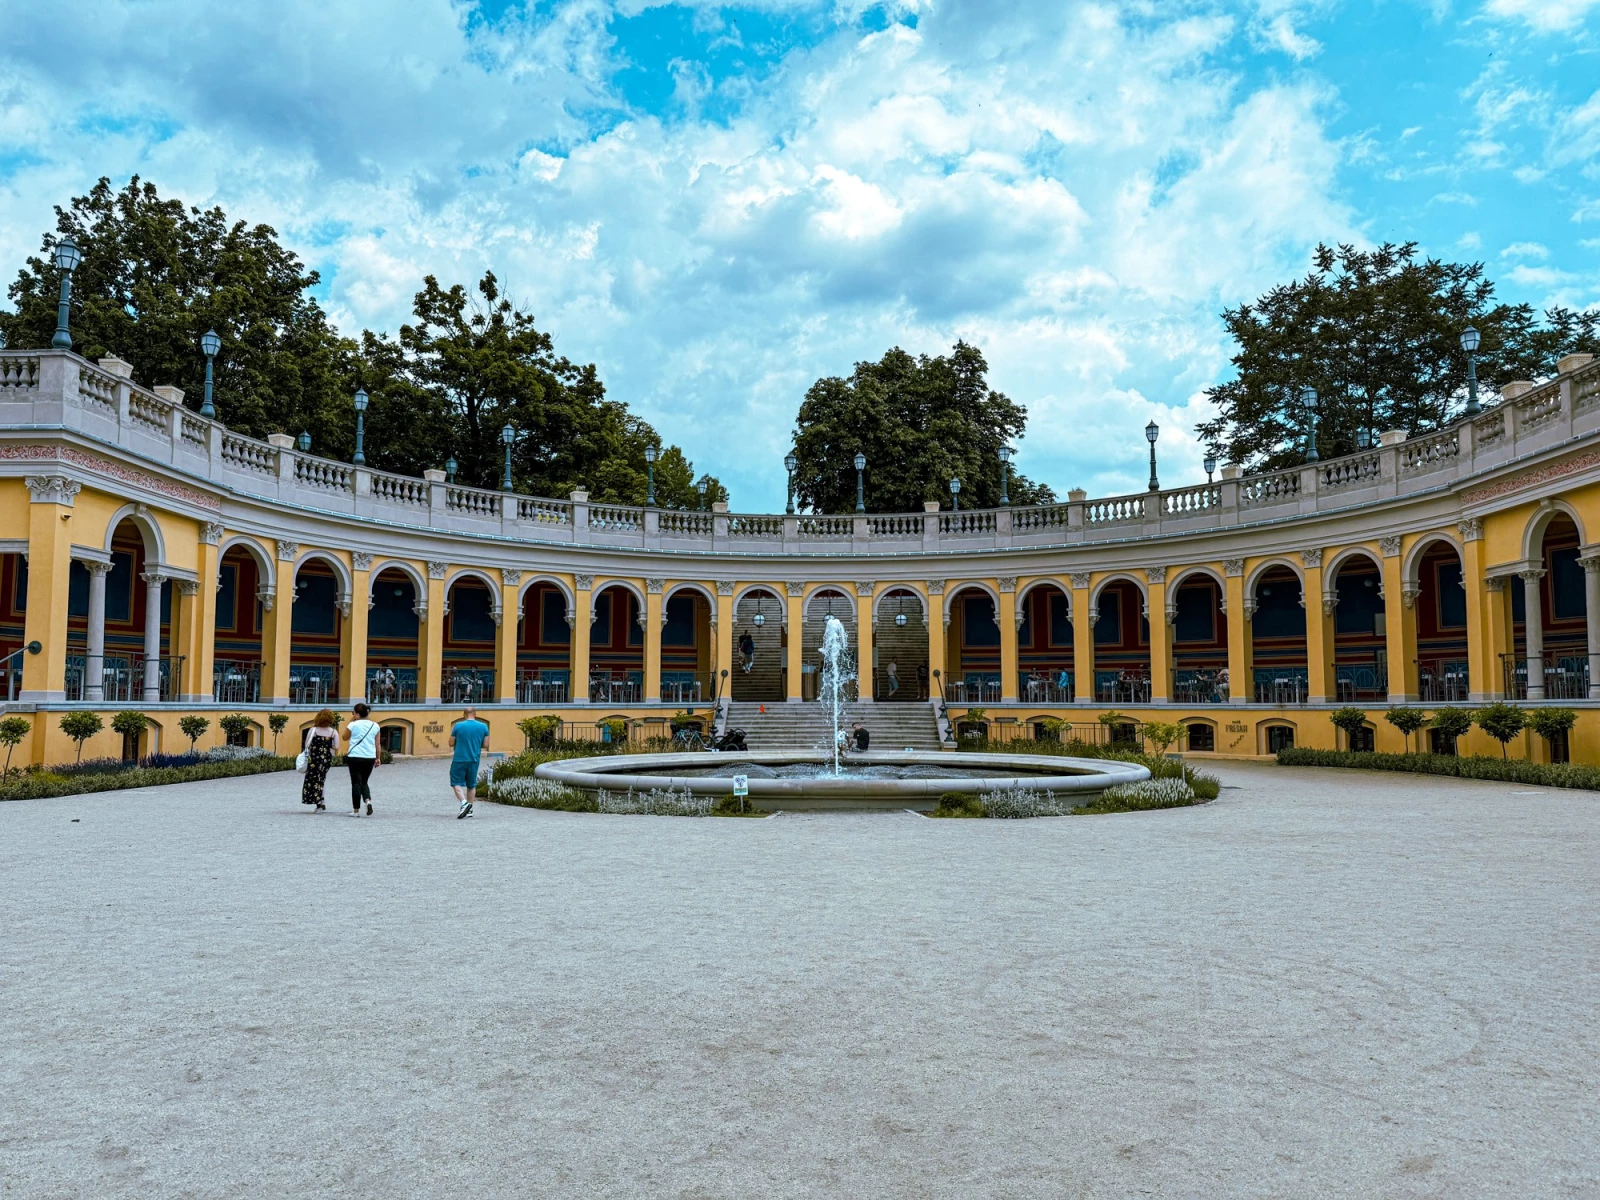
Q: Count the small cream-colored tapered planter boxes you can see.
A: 12